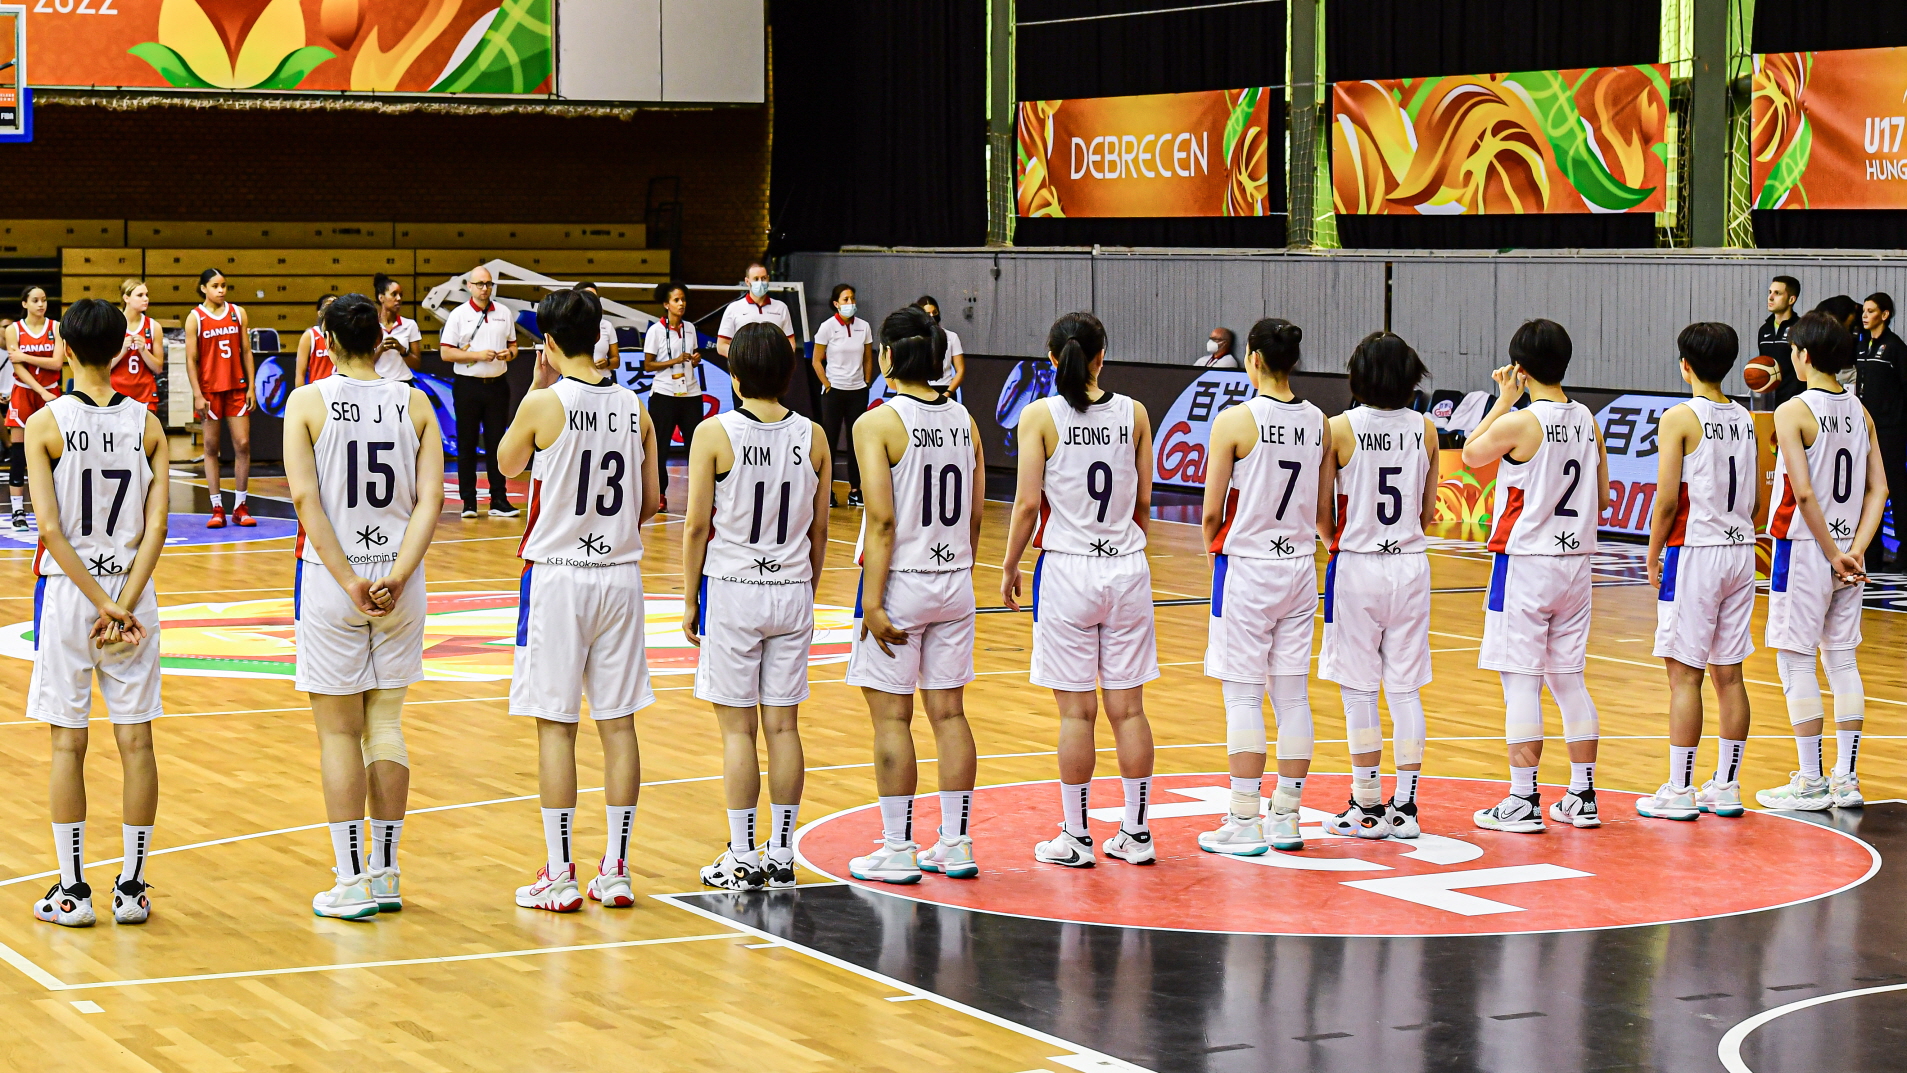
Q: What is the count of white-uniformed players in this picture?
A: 11